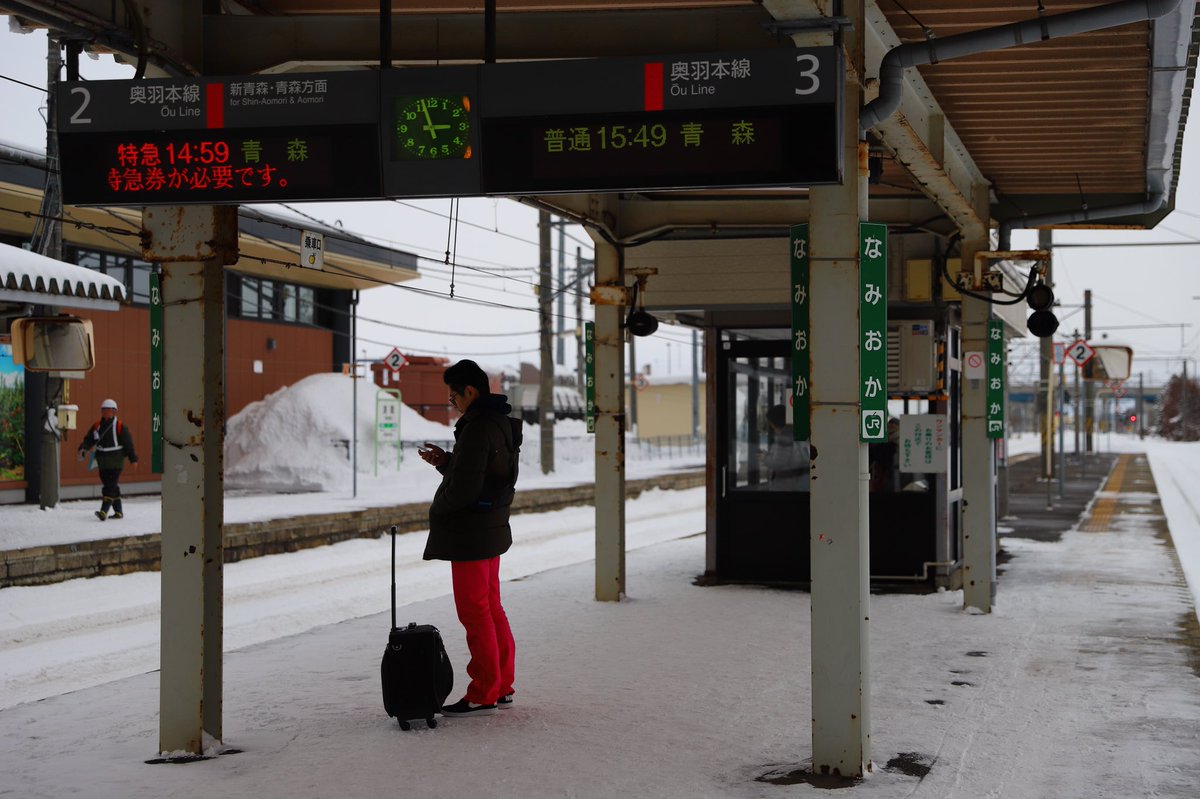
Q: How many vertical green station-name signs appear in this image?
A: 5